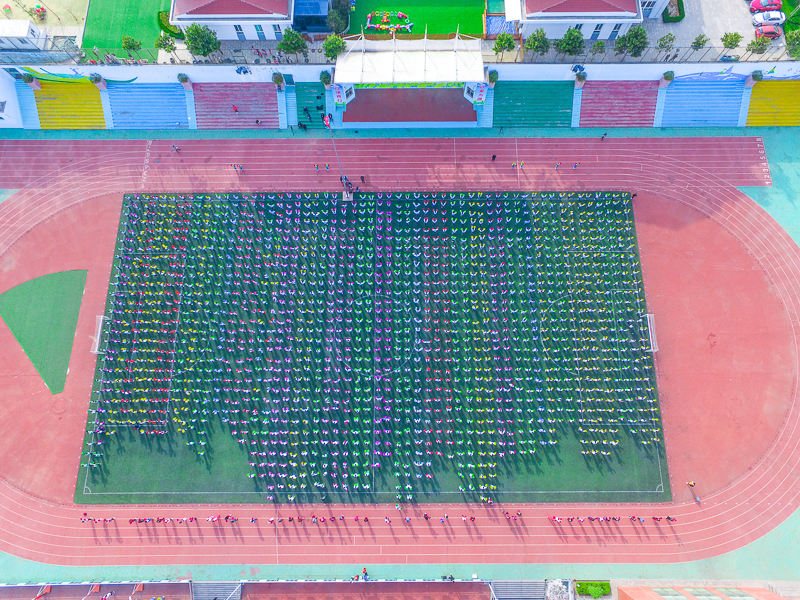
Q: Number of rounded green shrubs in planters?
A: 9